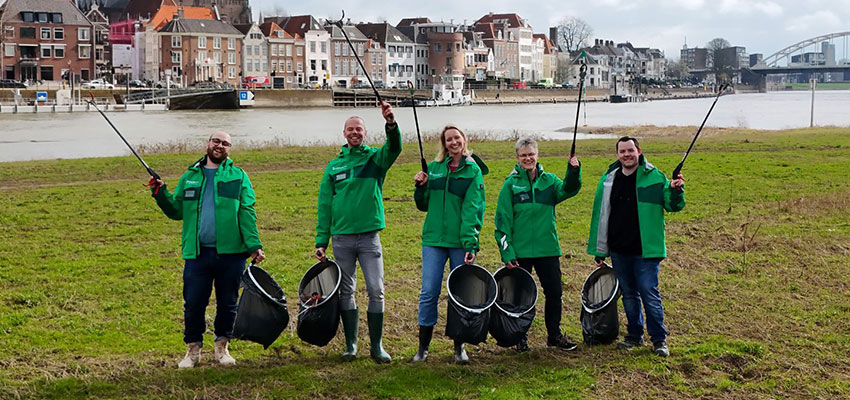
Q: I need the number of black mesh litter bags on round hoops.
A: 5